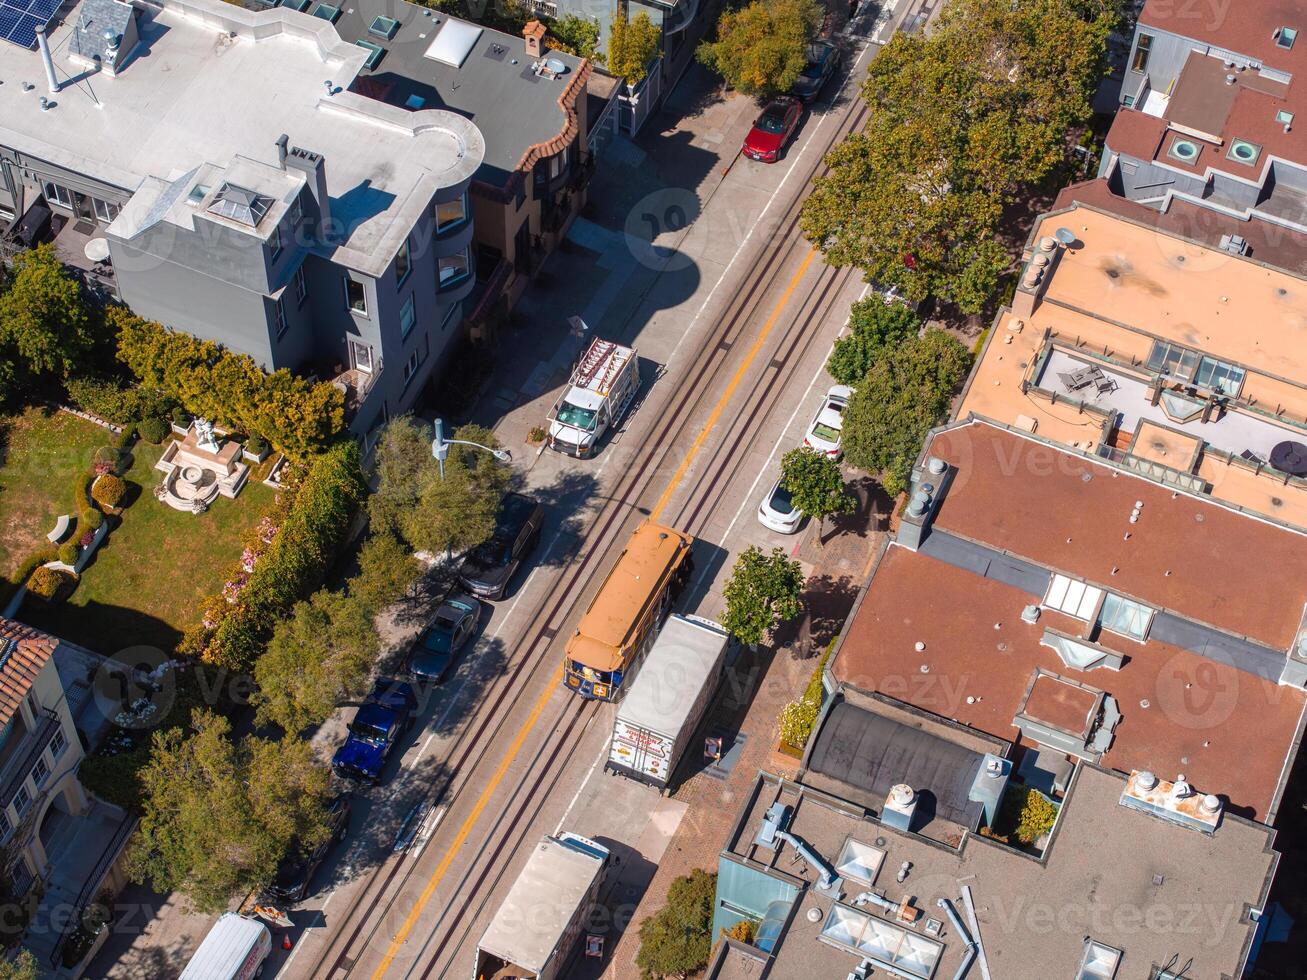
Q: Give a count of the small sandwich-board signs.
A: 2